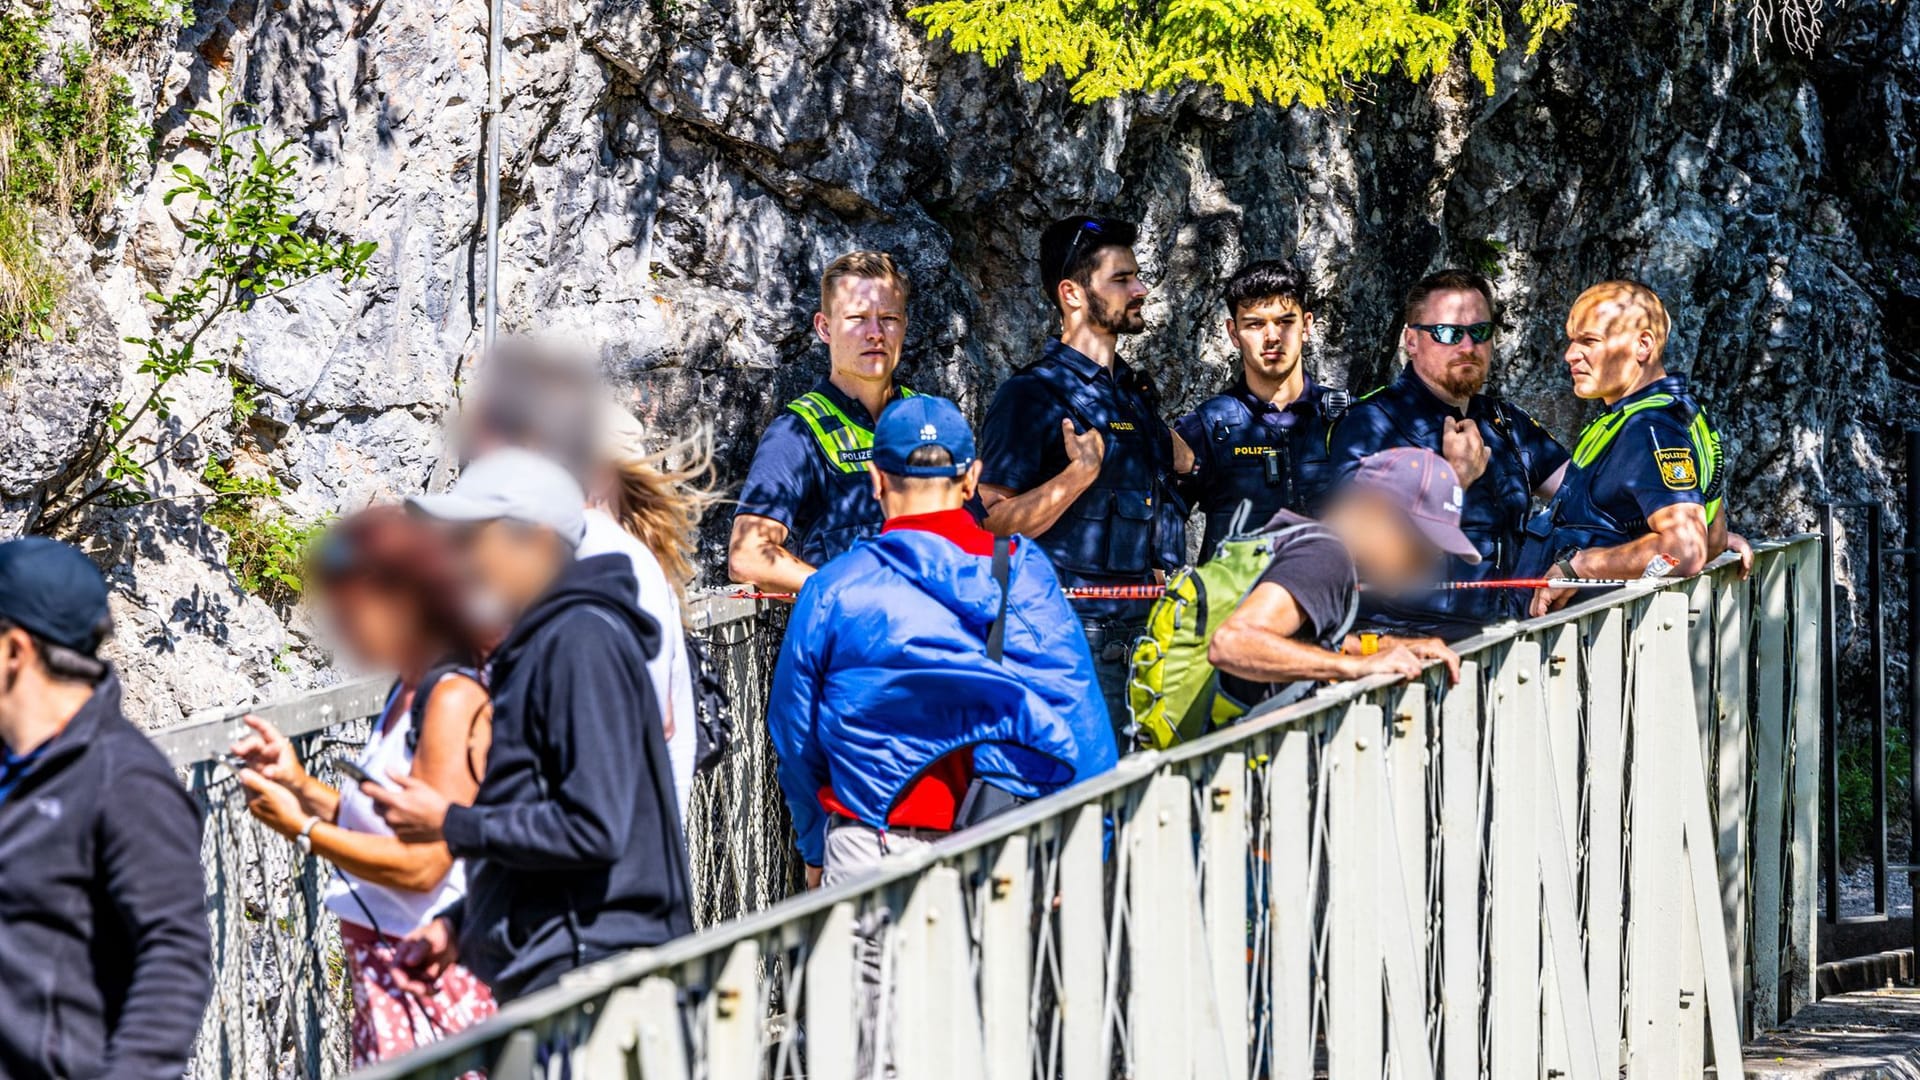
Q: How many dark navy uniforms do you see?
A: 5